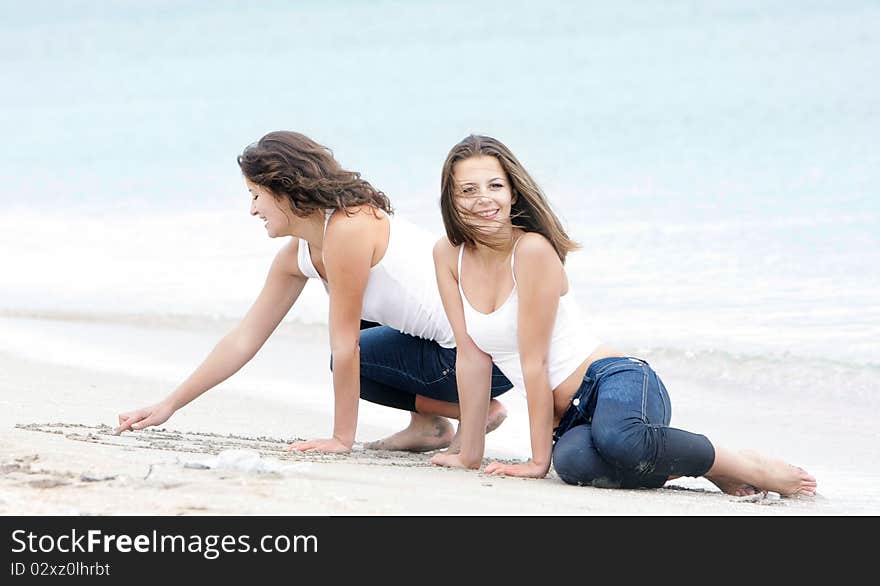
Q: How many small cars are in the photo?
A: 0